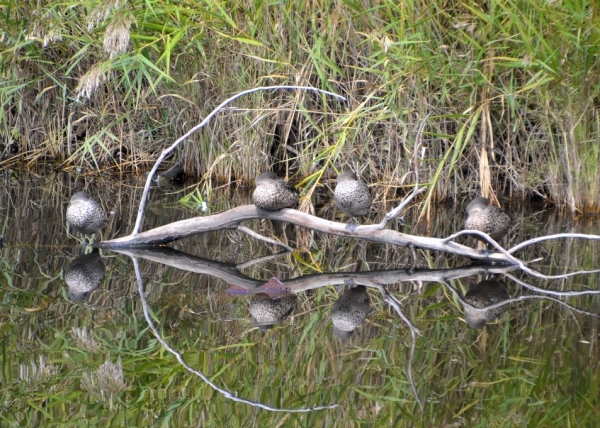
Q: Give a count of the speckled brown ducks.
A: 4